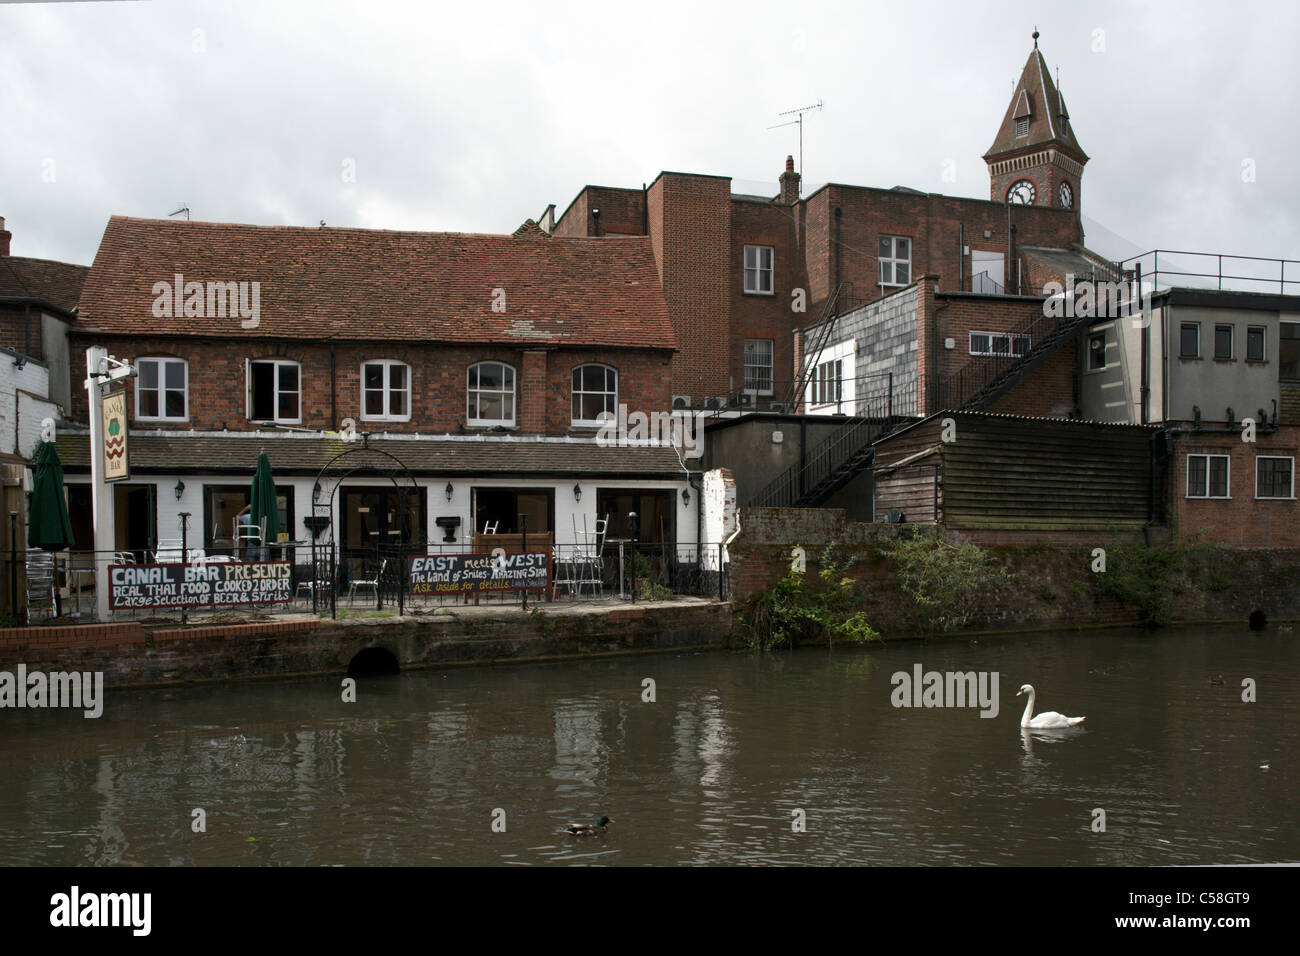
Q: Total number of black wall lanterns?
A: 5